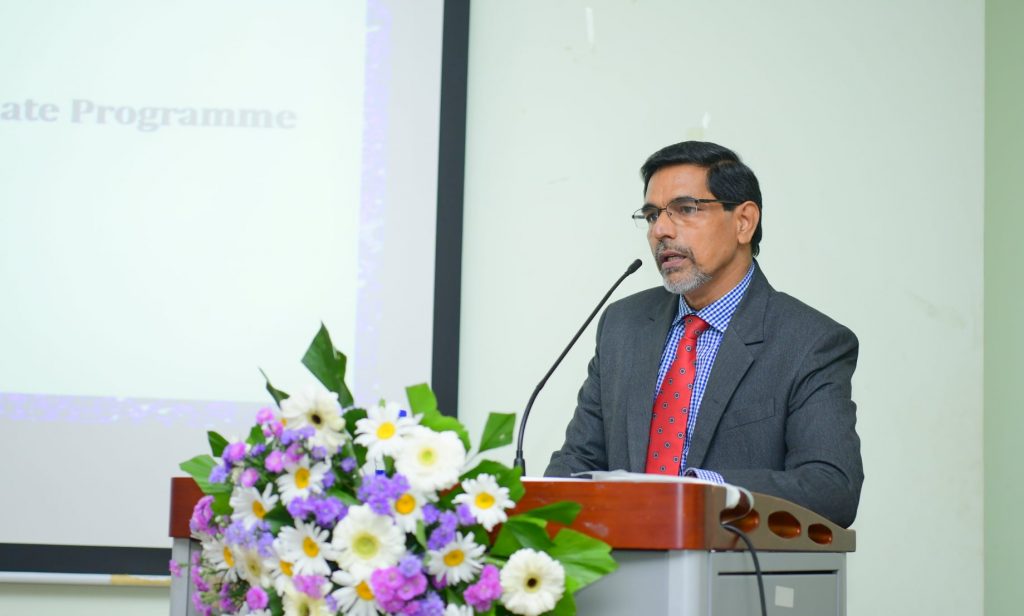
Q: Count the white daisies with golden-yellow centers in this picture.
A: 10